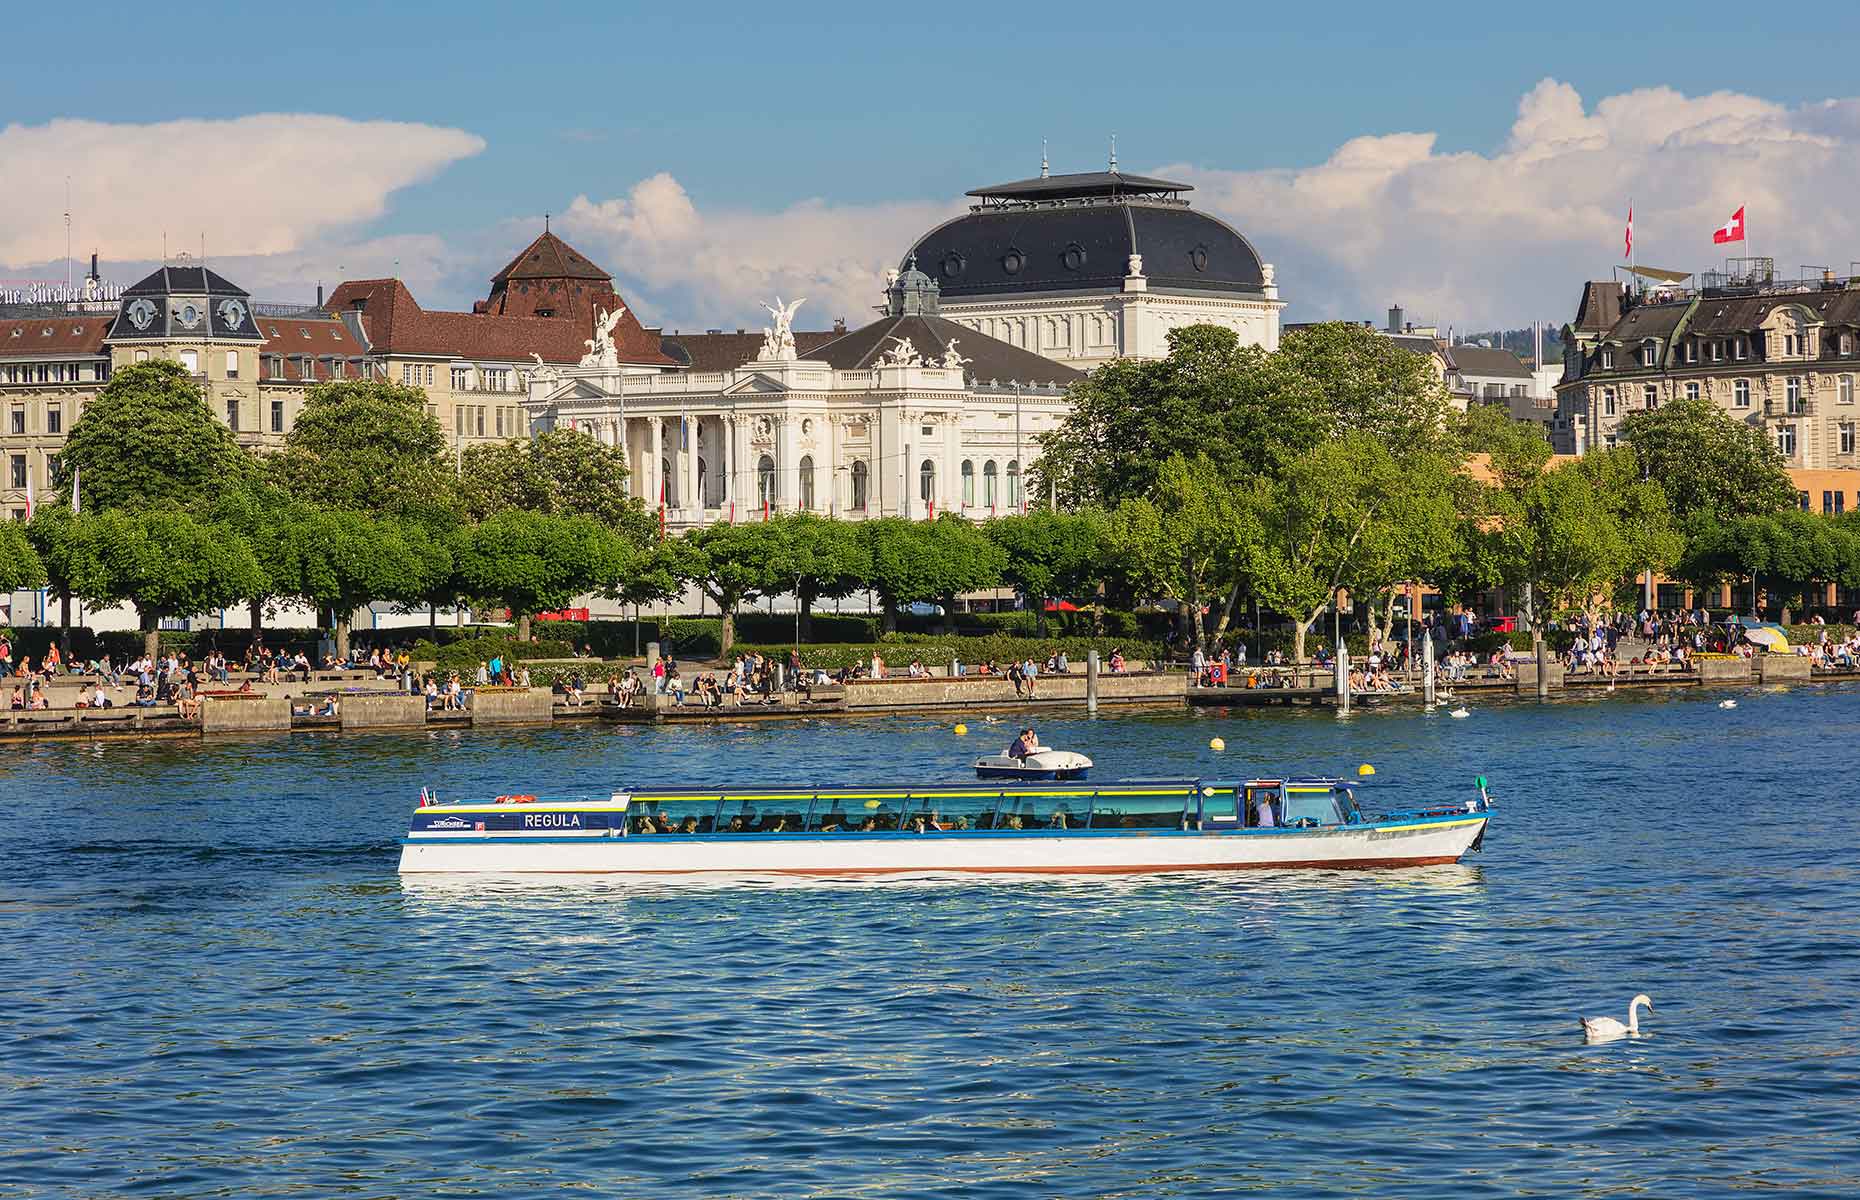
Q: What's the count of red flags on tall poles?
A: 2